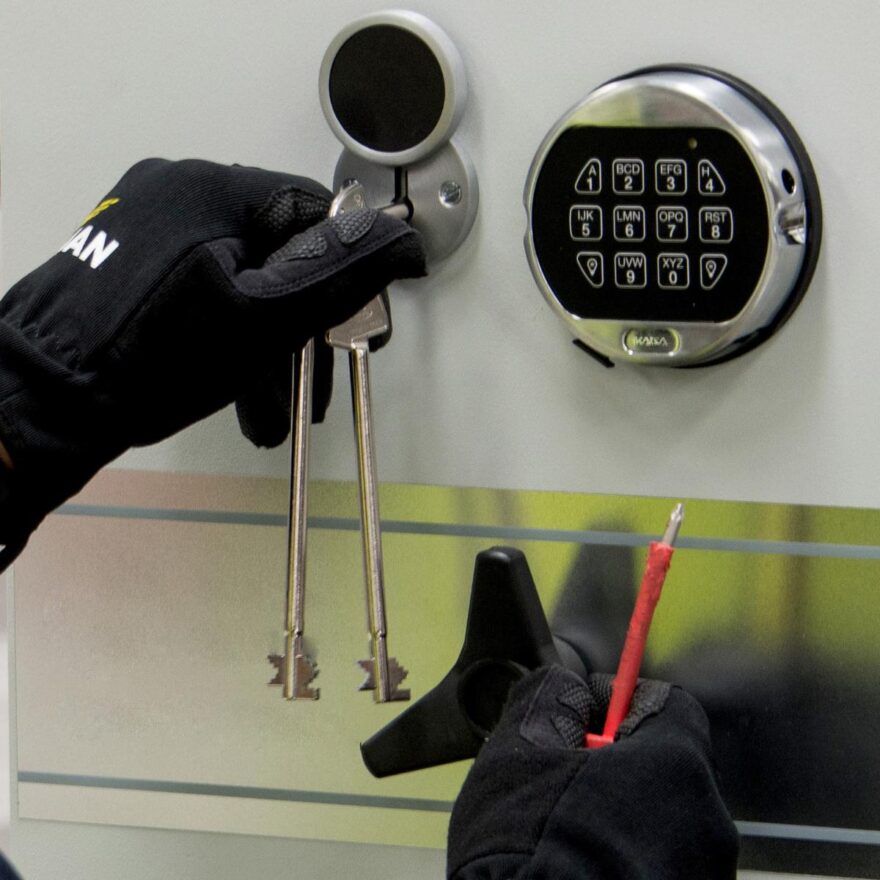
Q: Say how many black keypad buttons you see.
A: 12